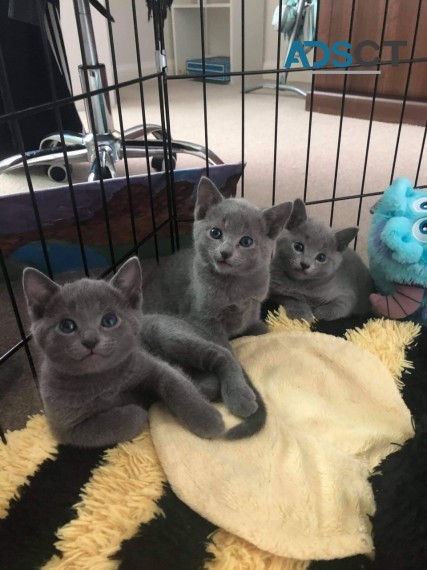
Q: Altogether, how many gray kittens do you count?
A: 3